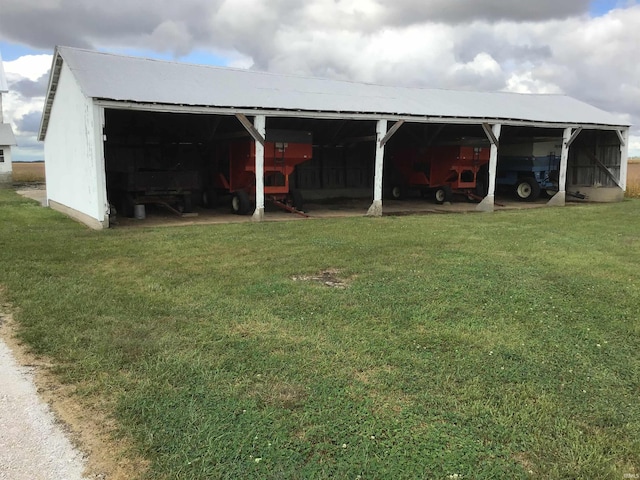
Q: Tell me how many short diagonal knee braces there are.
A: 5